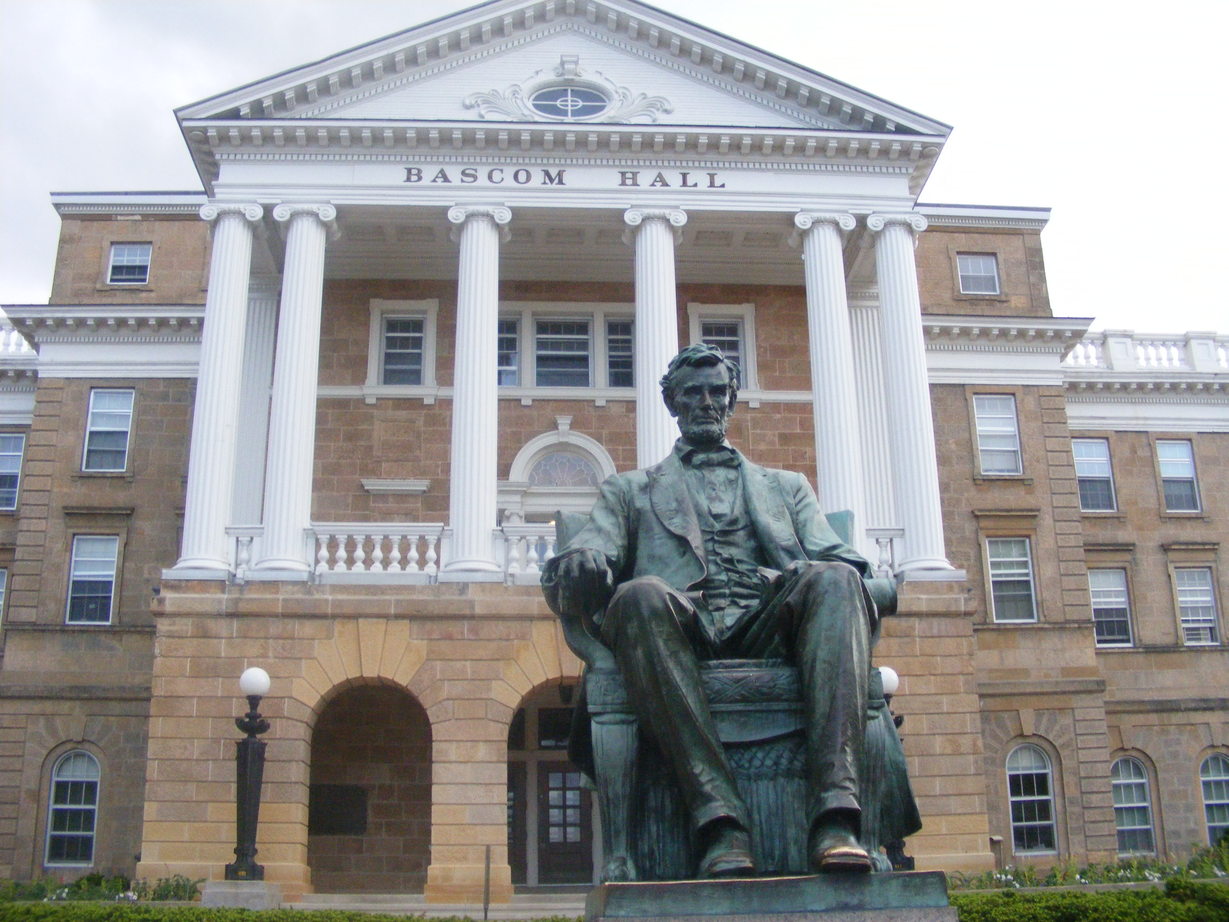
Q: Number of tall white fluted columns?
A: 6